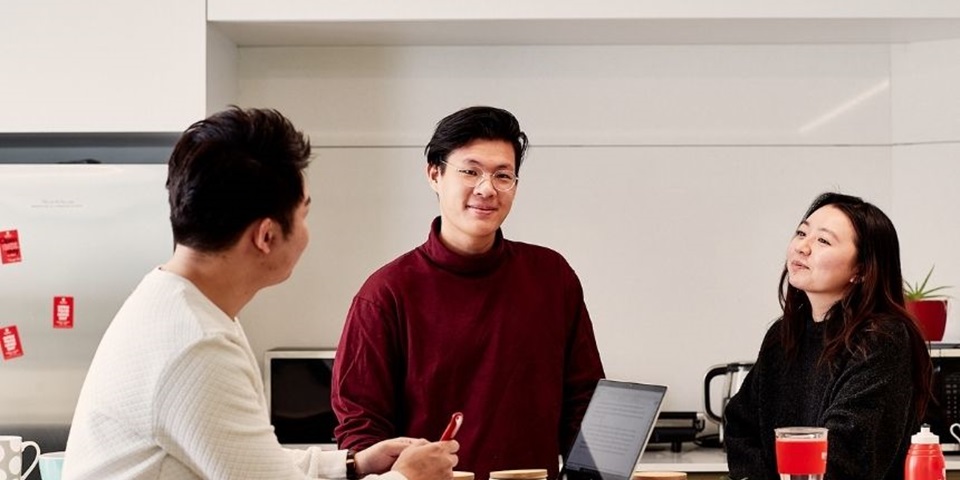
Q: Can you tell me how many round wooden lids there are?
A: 3